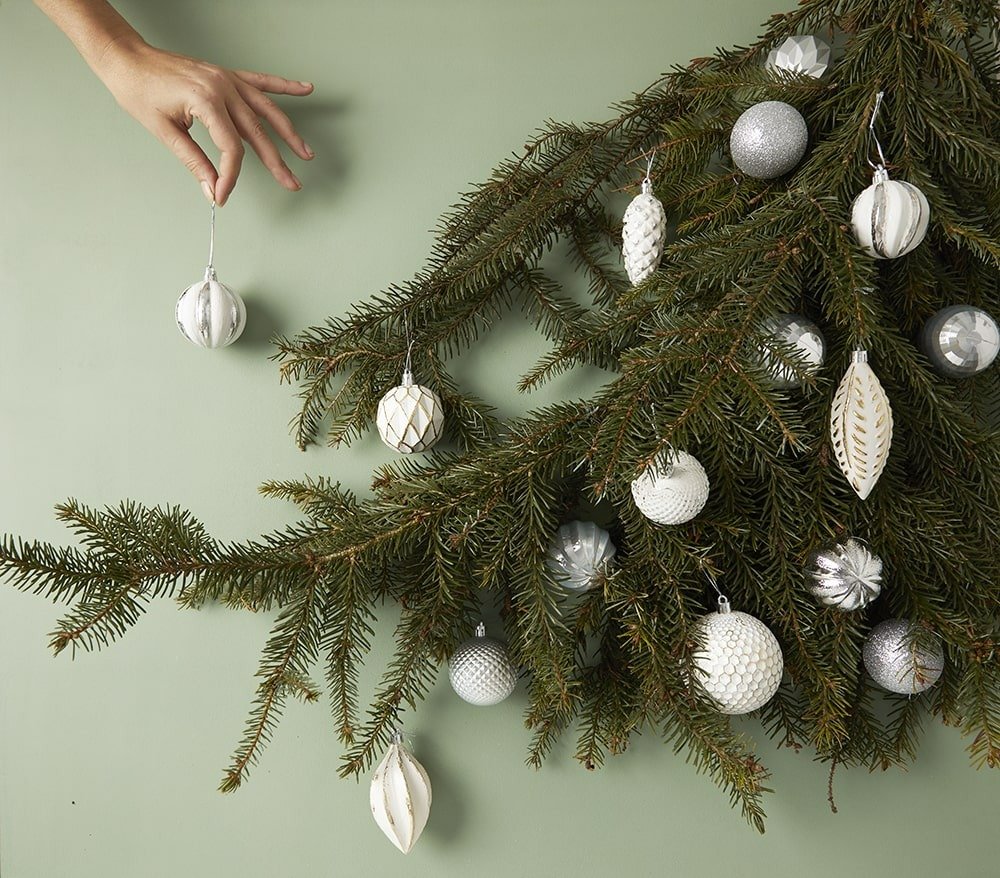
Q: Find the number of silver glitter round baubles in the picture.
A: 2